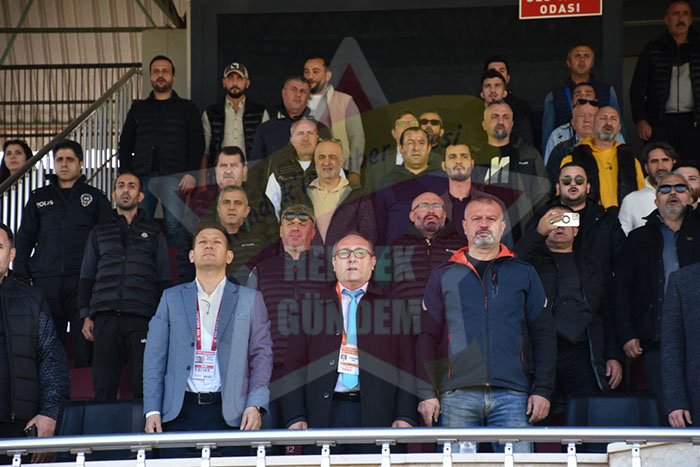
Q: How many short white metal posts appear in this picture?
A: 11